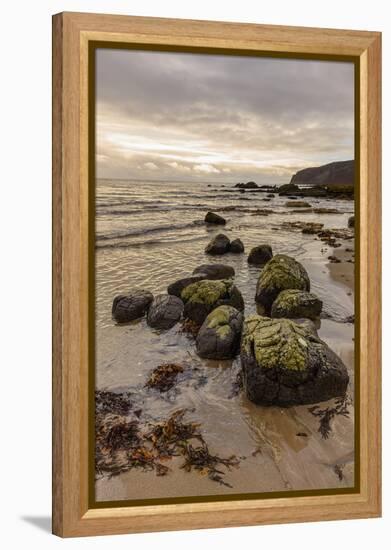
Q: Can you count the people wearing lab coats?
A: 0